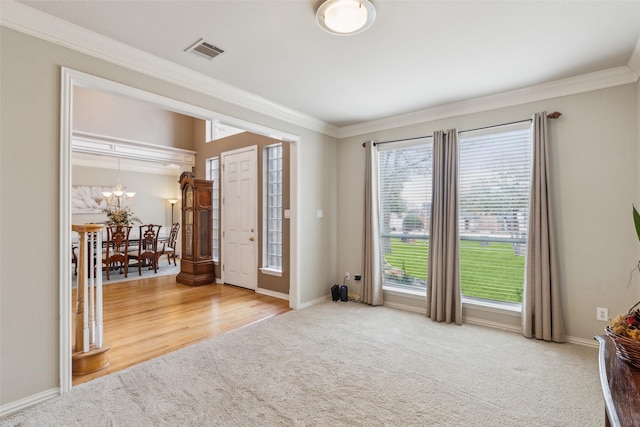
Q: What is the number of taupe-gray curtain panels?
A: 3